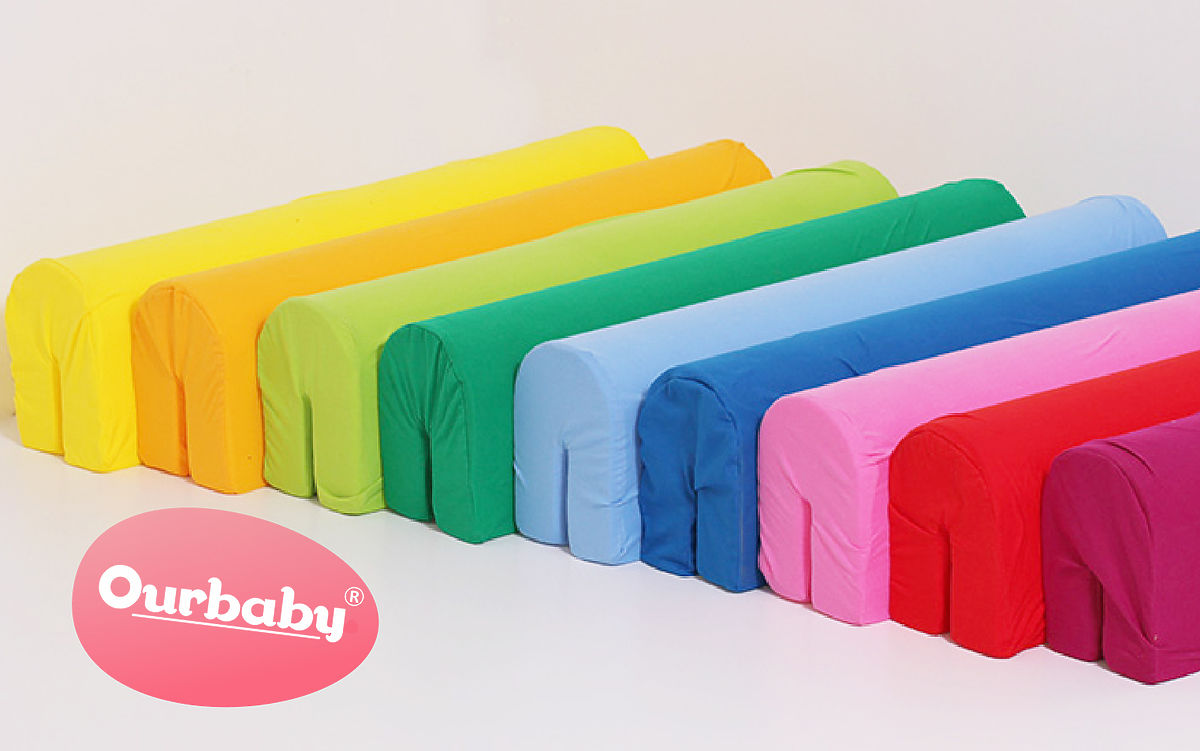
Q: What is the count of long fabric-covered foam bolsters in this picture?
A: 9